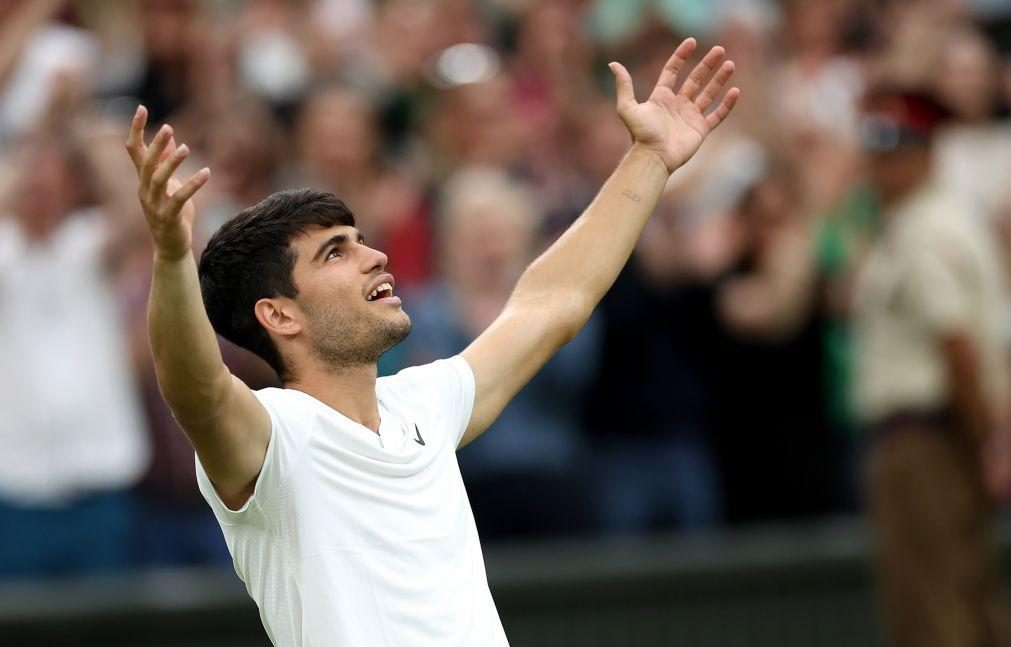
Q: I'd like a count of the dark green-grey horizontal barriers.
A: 1